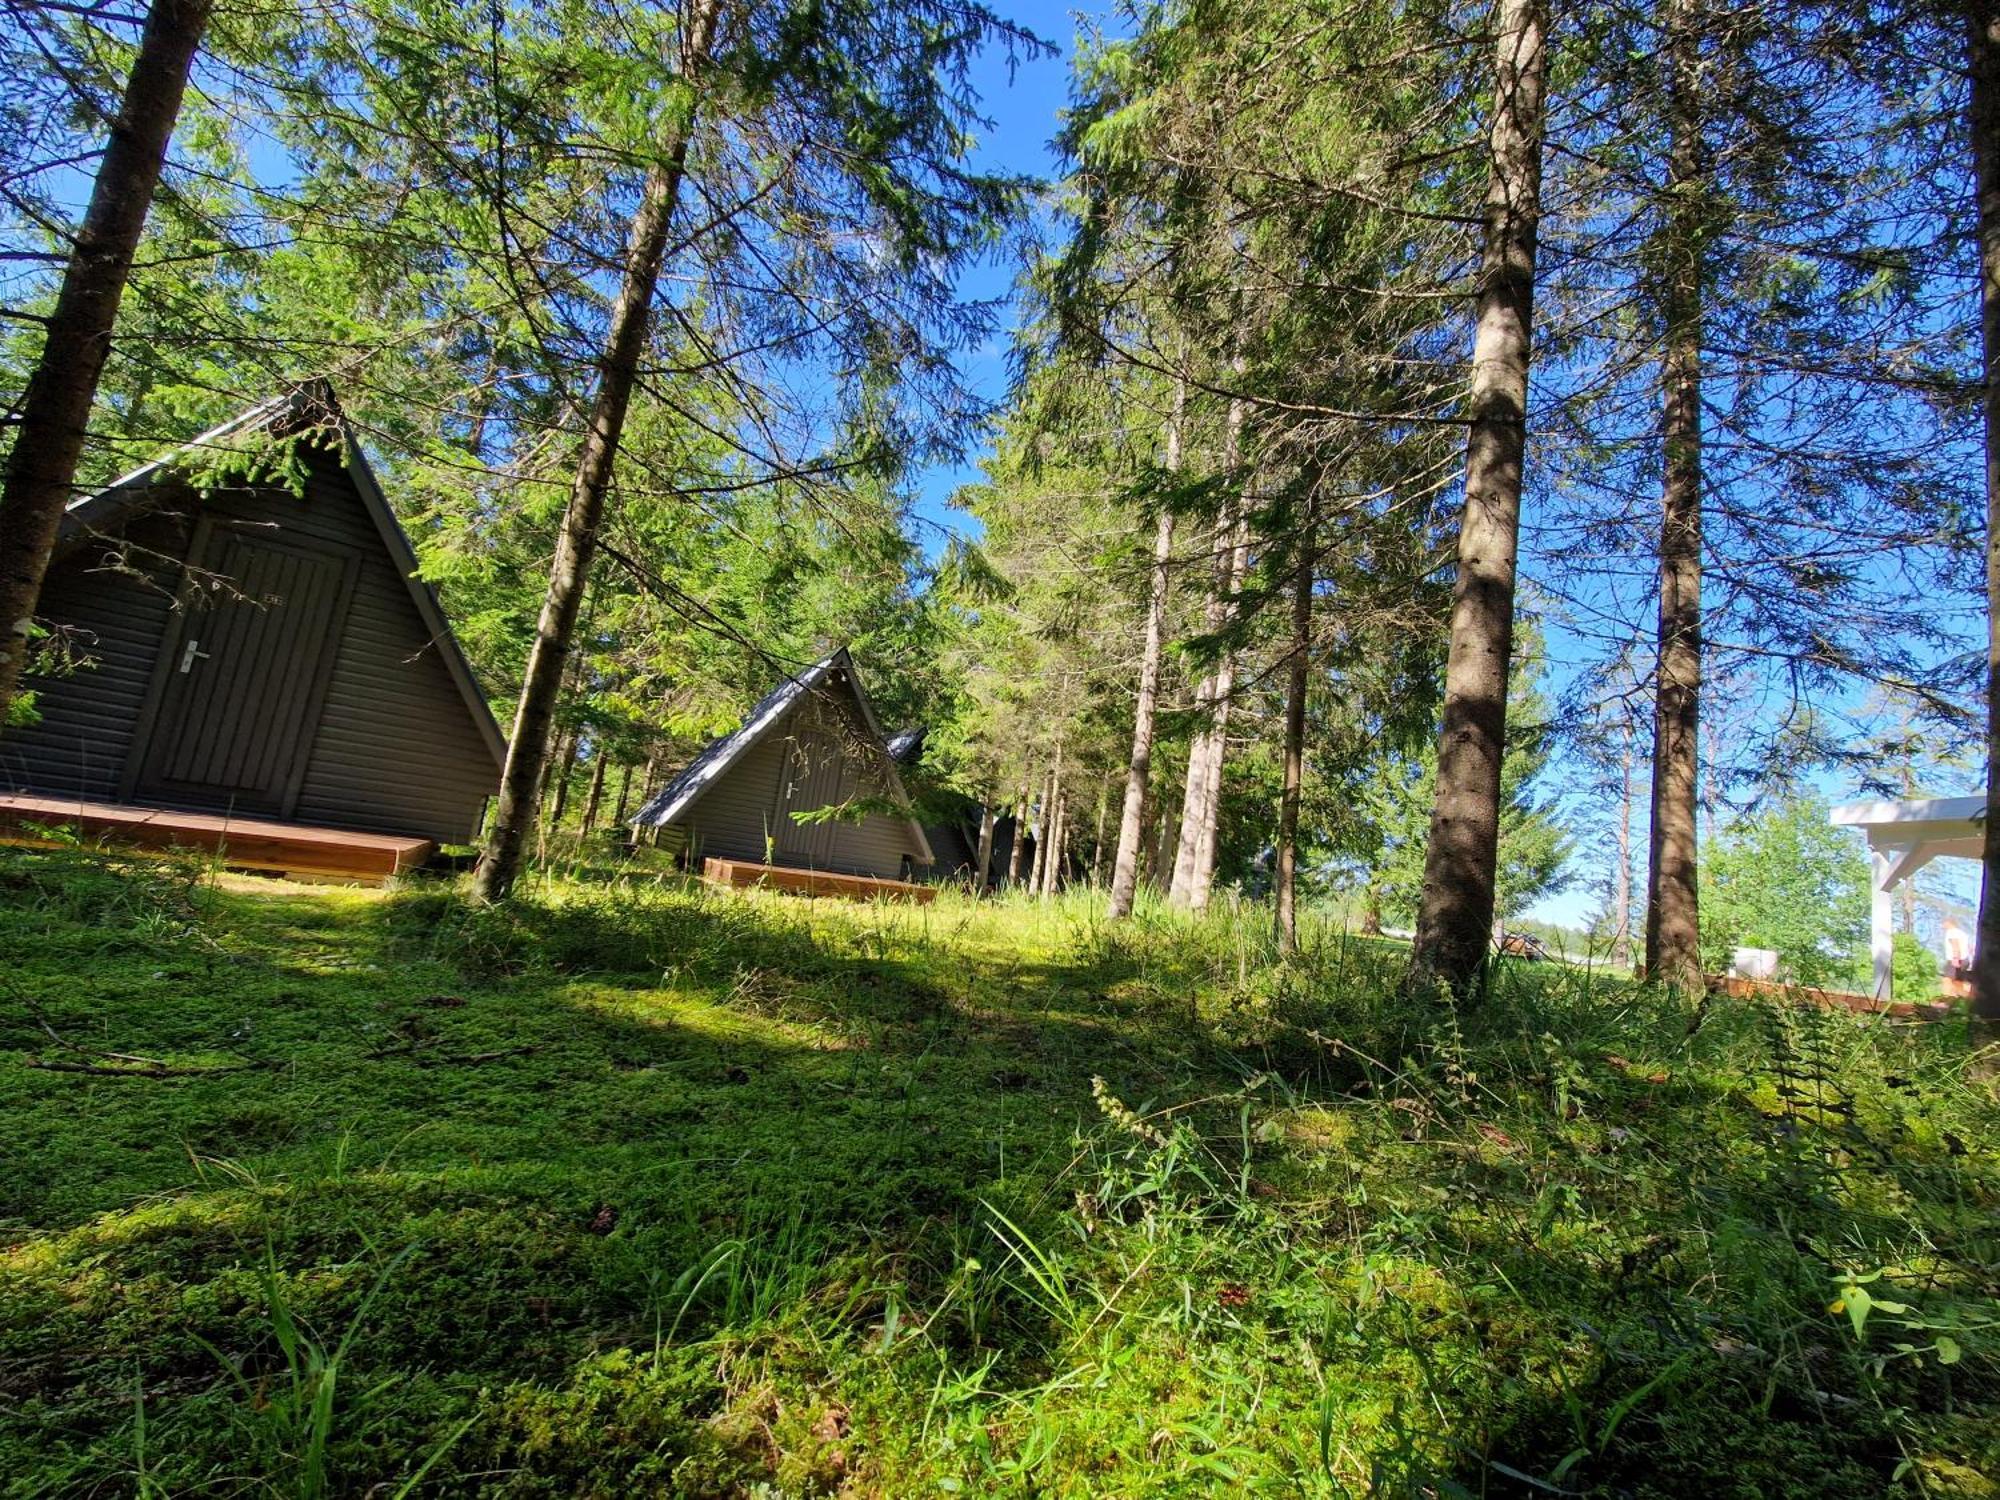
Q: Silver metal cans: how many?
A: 0